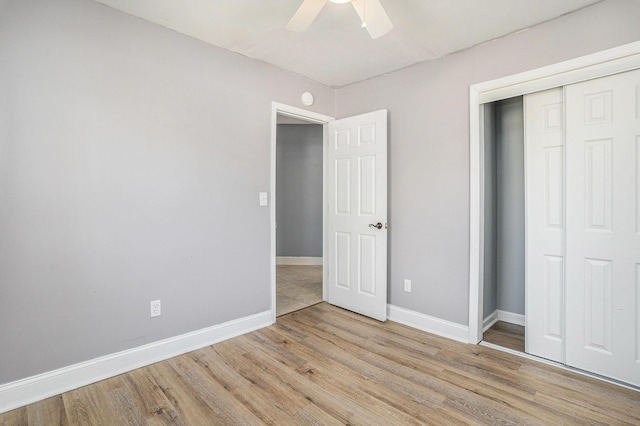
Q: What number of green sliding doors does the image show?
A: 0